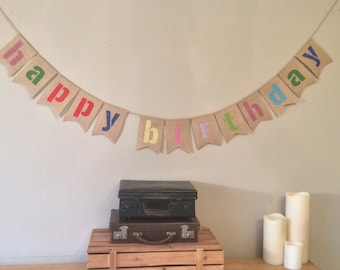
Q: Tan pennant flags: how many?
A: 13